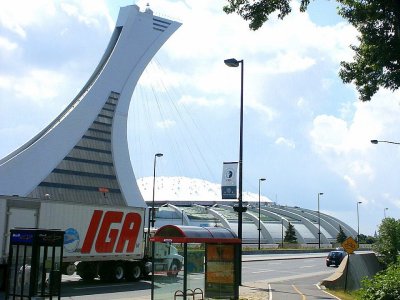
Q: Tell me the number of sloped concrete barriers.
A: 1